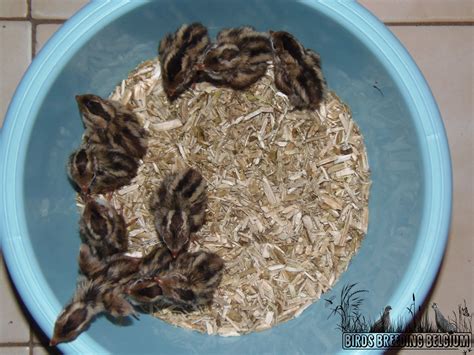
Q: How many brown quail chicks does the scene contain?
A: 10